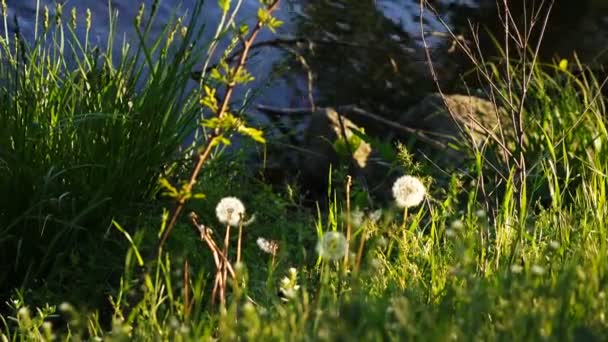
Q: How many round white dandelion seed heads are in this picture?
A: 3